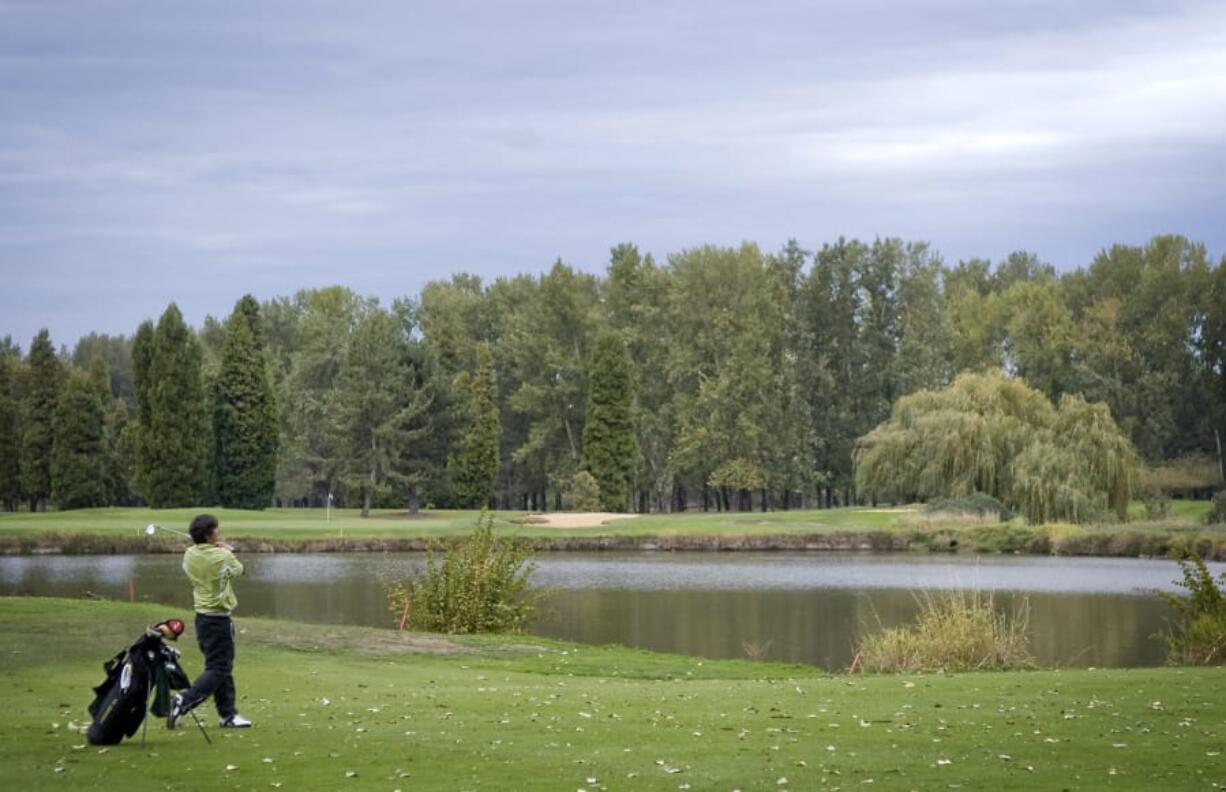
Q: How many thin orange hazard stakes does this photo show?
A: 3